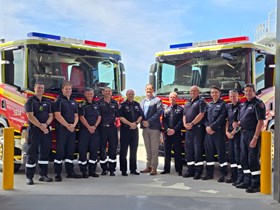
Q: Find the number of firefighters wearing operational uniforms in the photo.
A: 8